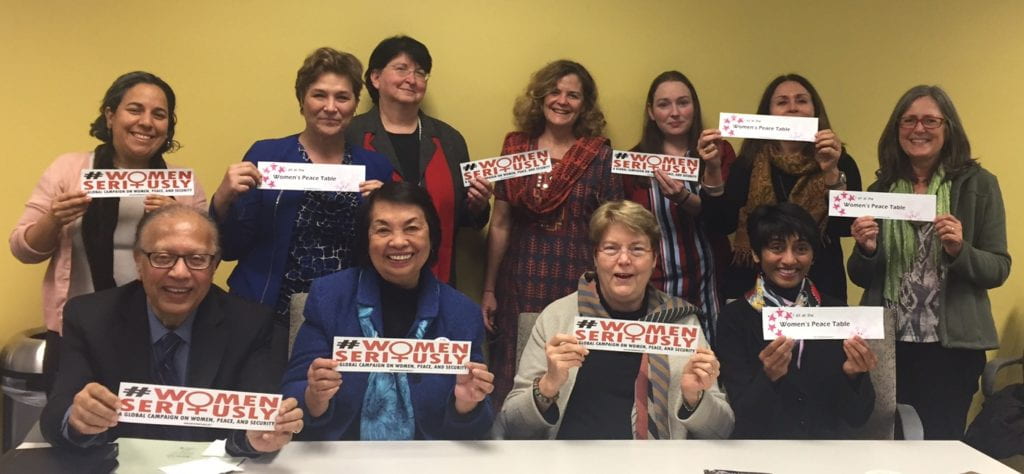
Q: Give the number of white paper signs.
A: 10